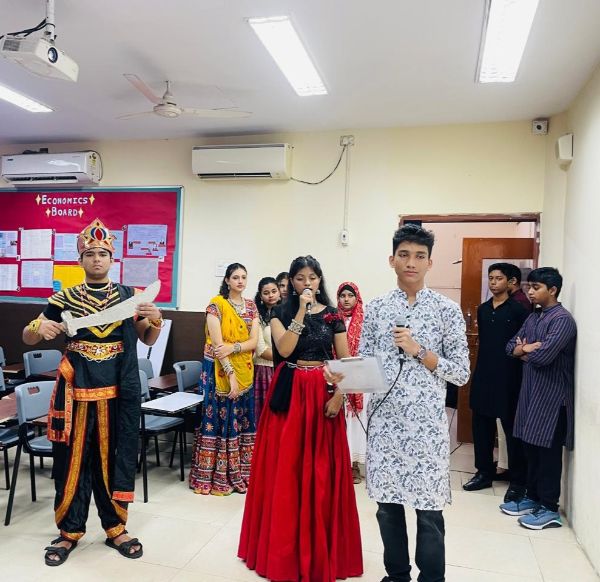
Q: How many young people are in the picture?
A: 10